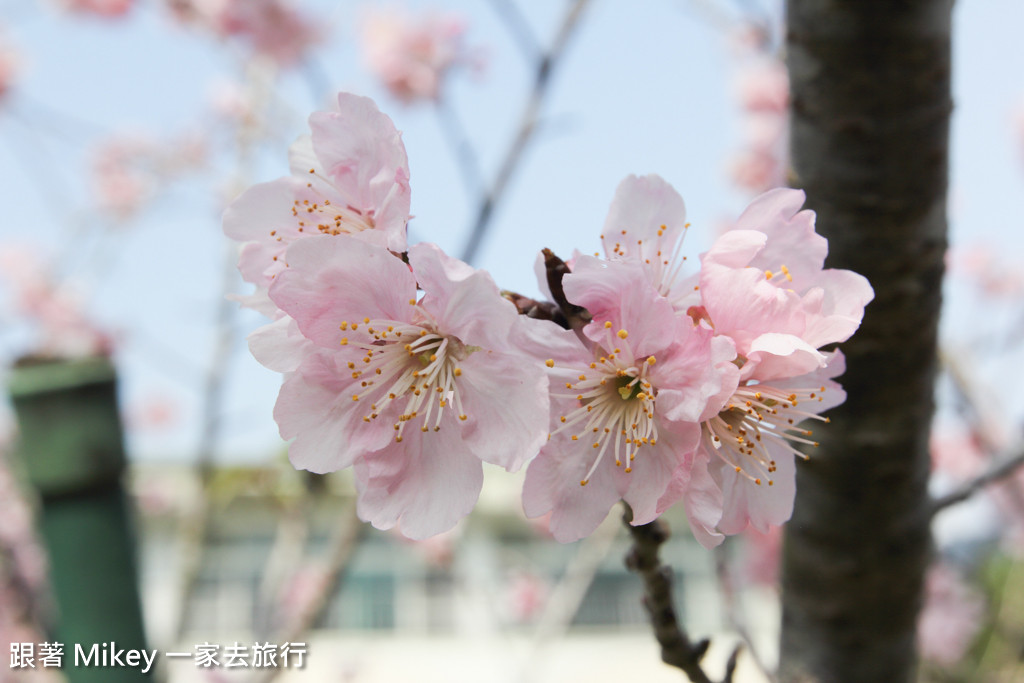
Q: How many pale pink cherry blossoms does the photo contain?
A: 6